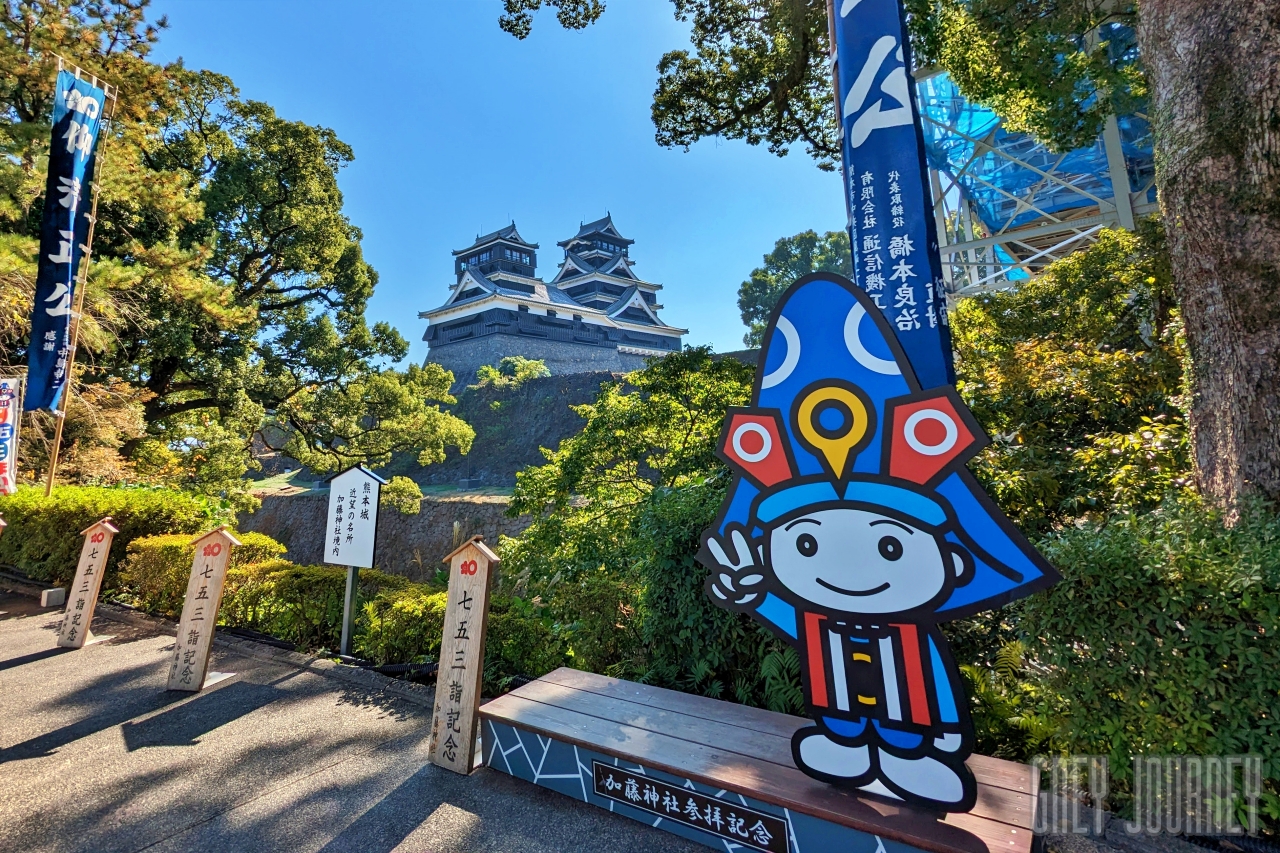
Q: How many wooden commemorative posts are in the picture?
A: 3